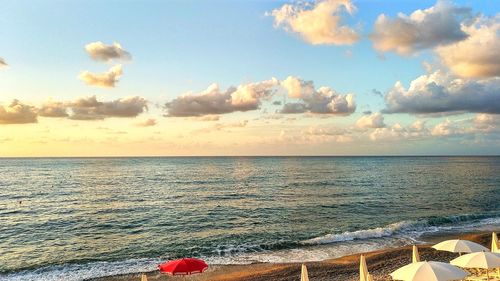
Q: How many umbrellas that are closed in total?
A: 5